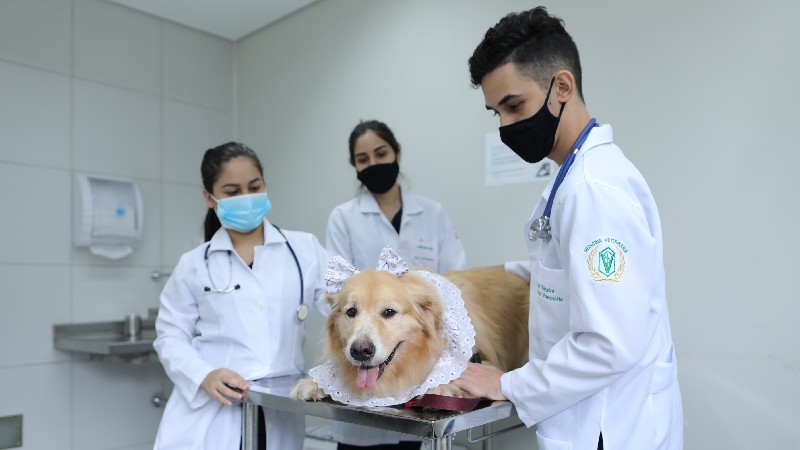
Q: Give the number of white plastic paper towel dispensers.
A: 1